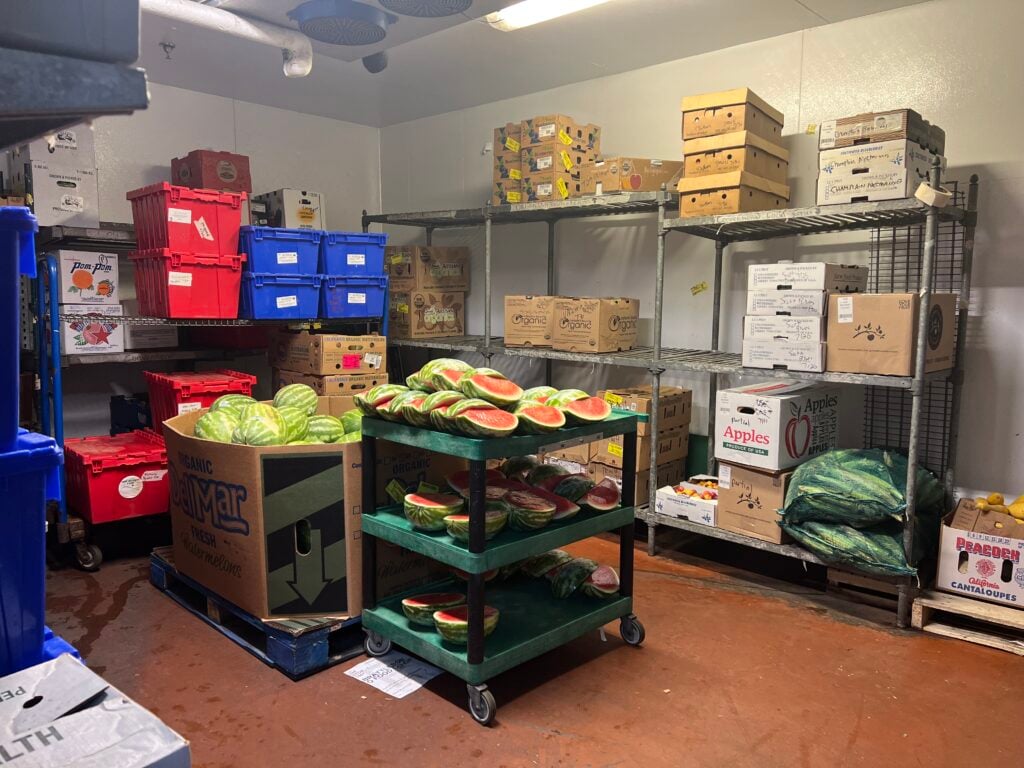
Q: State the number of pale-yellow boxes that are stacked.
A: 3